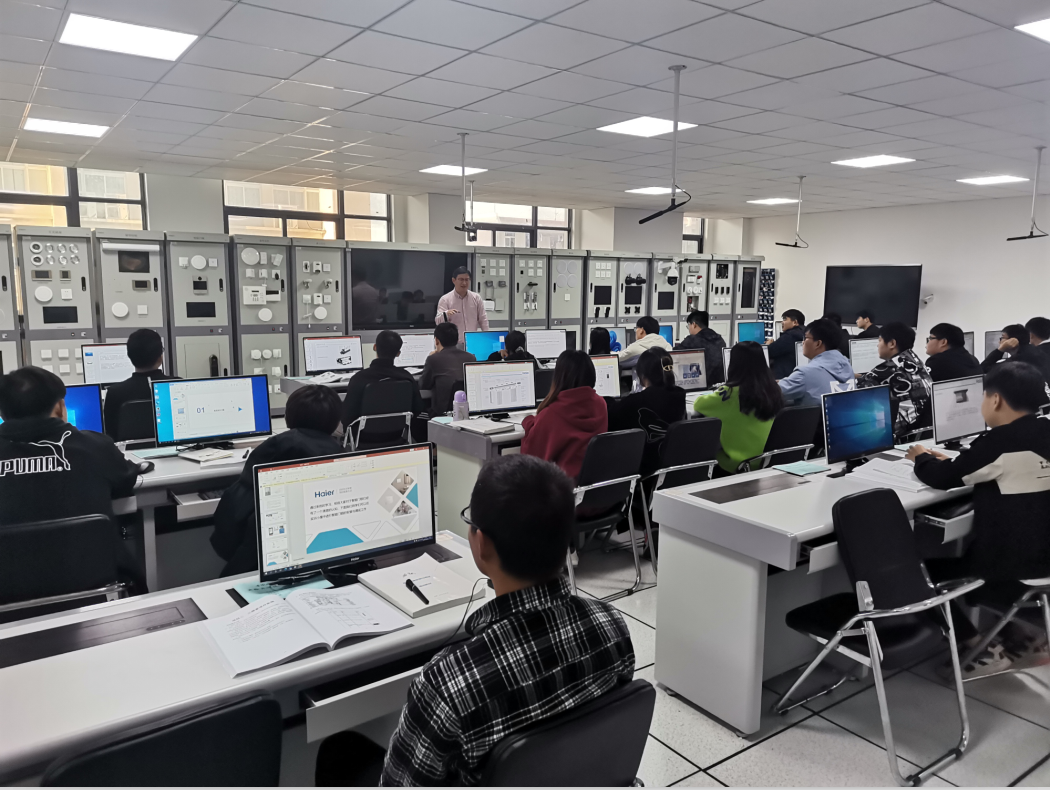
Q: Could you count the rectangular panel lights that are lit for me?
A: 9